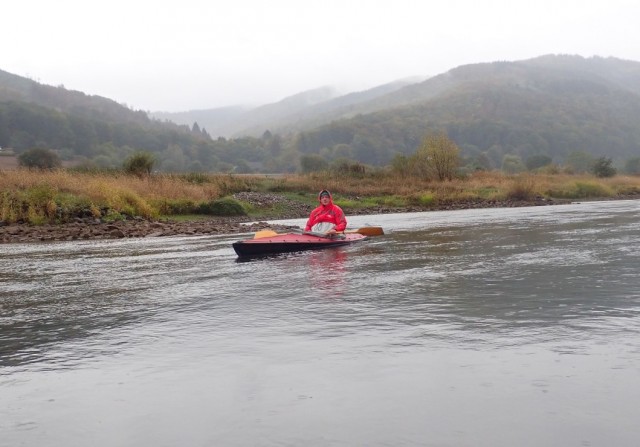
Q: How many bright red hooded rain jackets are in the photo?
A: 1